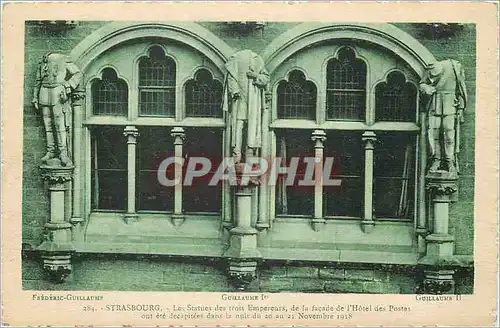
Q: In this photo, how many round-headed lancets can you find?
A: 6